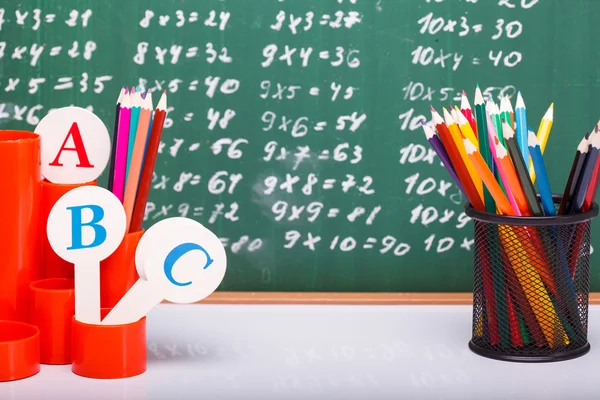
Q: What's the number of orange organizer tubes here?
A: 6